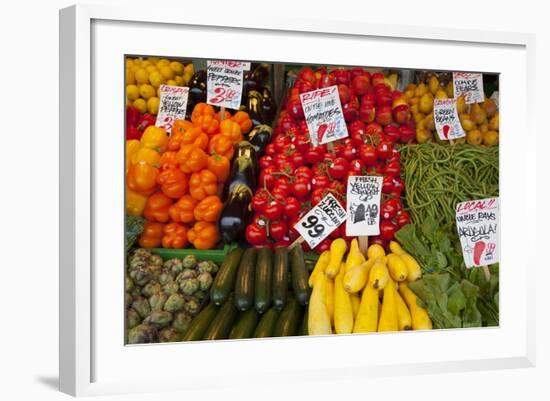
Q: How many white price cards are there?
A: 8